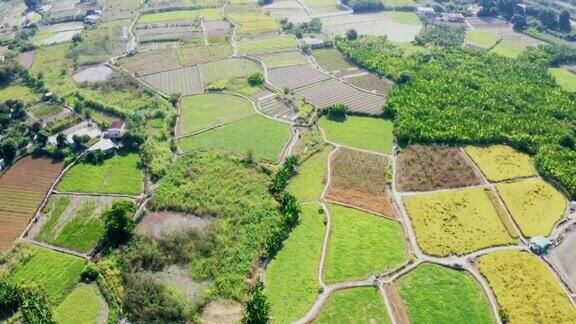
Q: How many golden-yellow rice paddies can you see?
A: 4